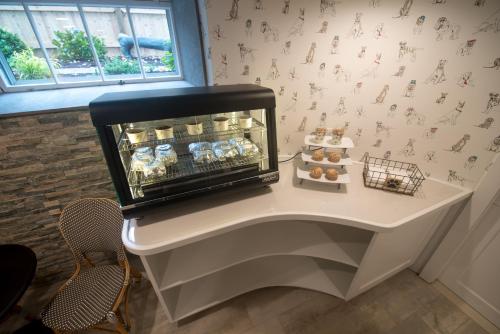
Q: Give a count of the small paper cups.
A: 5